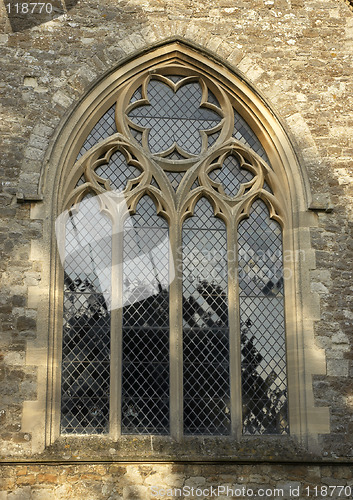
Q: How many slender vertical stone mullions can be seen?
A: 3